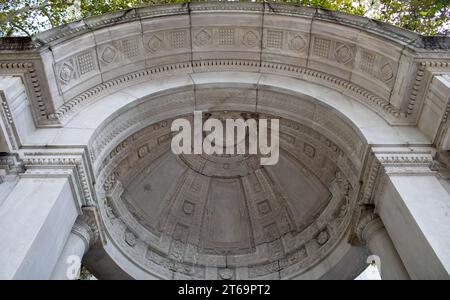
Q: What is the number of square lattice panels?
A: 7